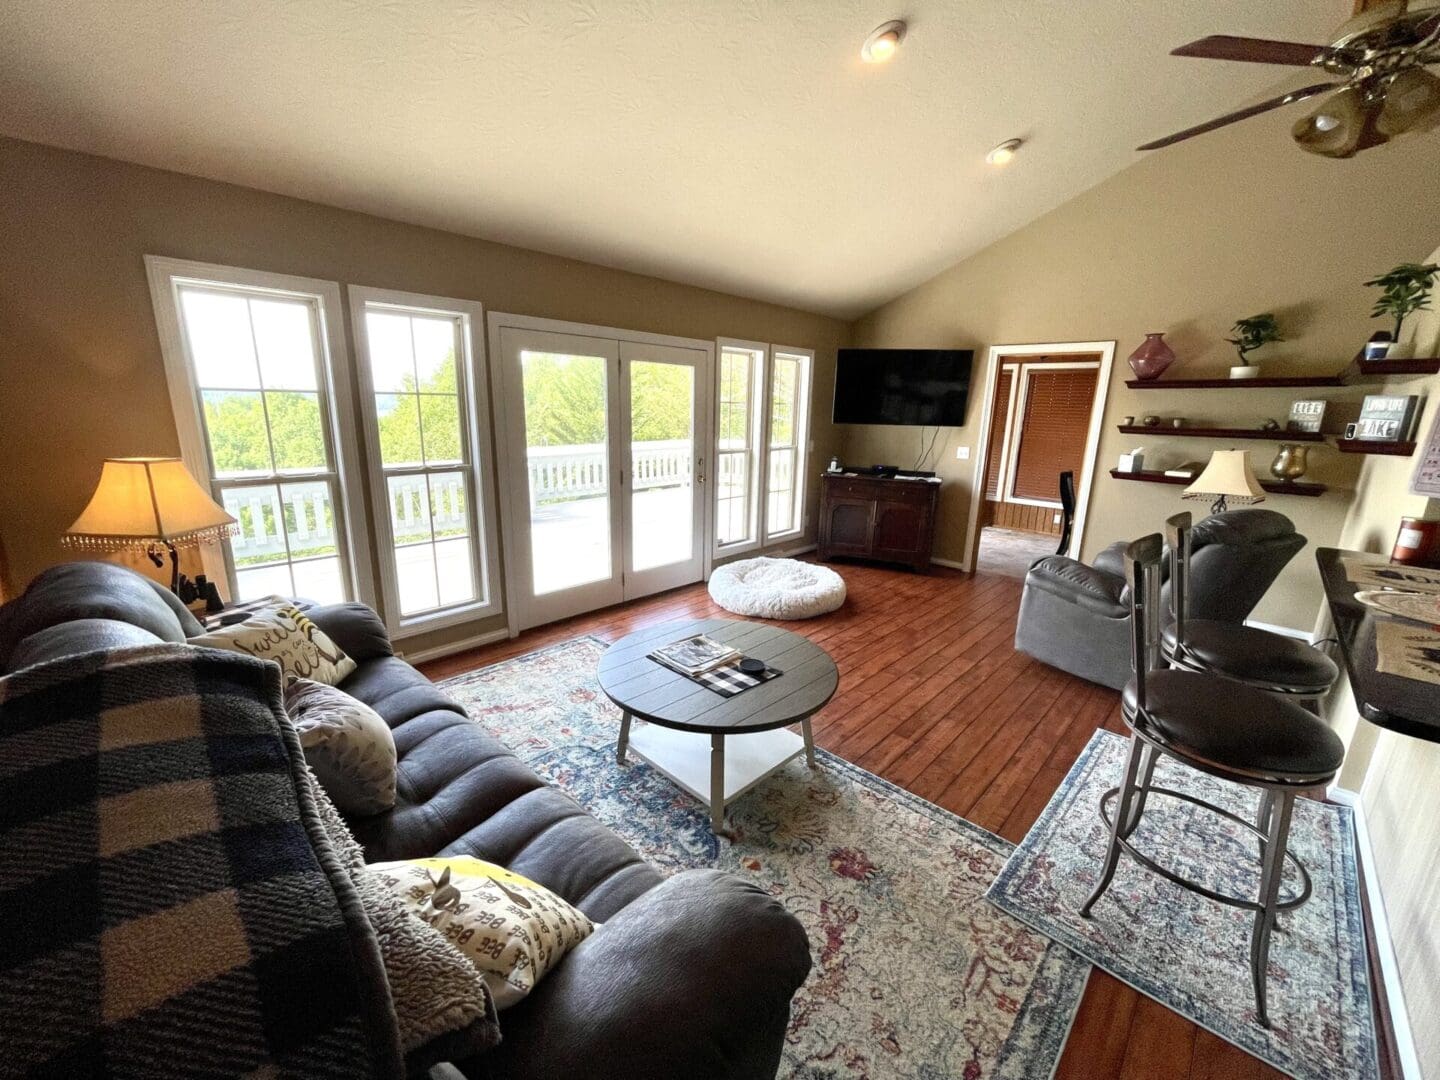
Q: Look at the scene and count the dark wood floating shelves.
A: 5